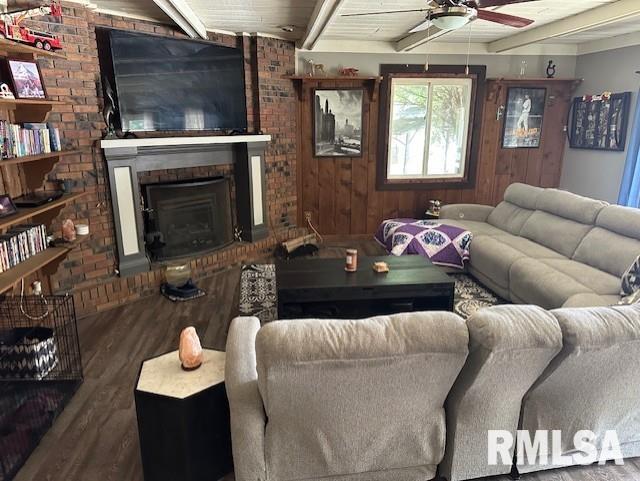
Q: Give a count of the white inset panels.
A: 2